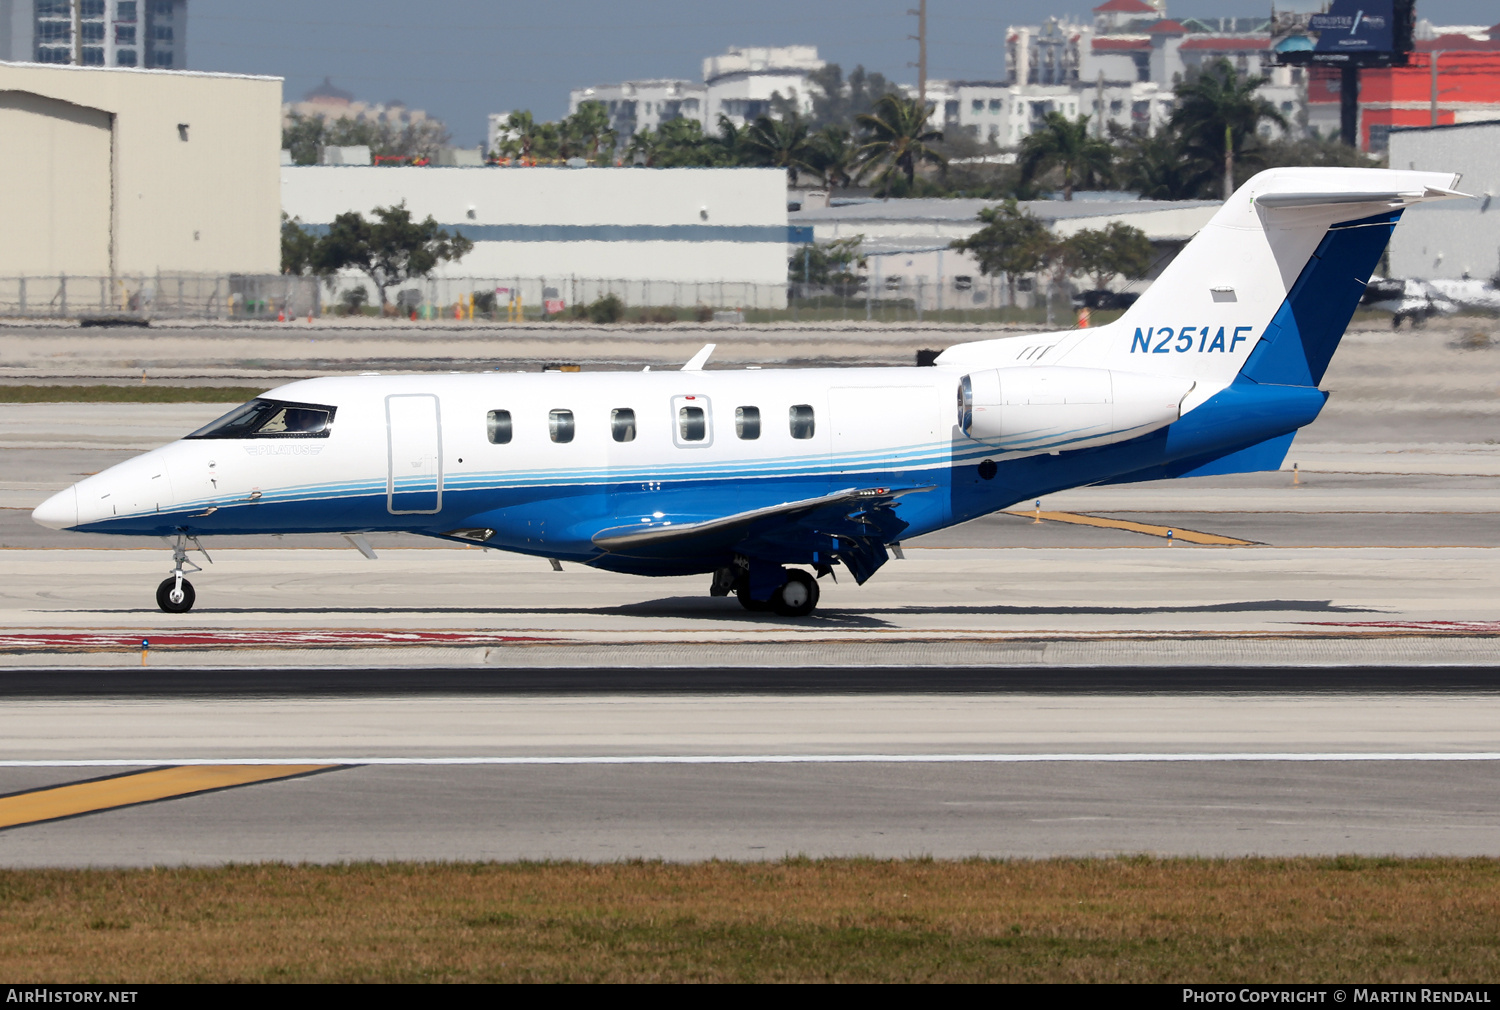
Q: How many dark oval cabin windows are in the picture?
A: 6